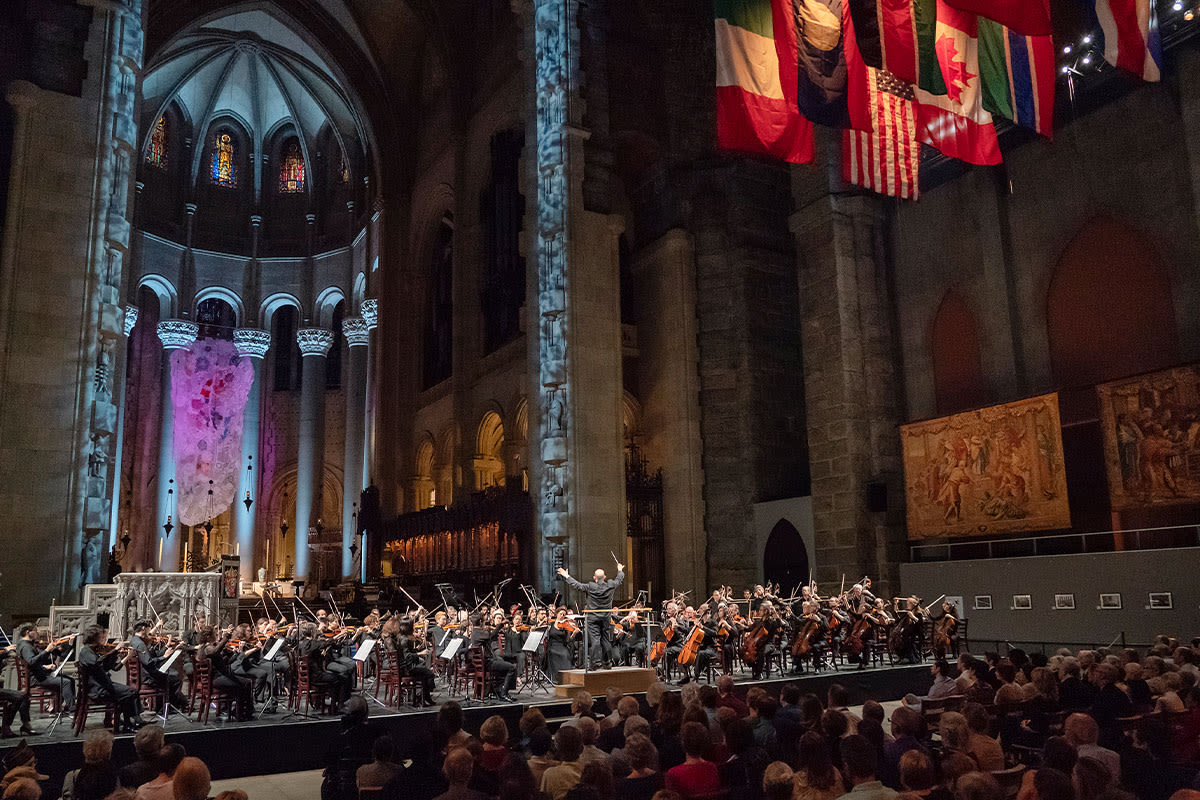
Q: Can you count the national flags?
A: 8